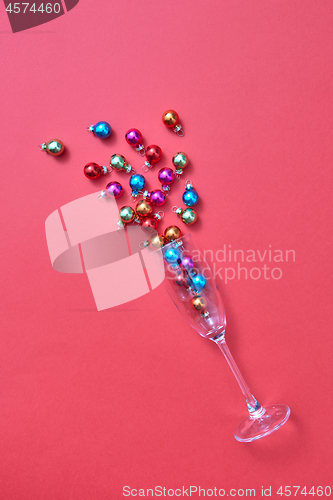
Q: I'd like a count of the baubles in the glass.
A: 5